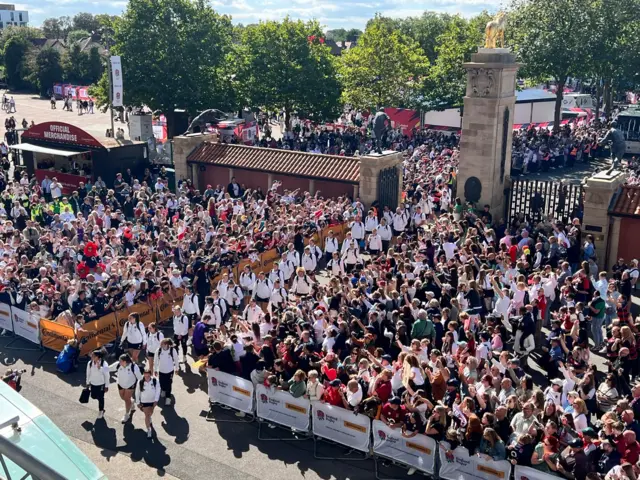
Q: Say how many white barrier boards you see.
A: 8